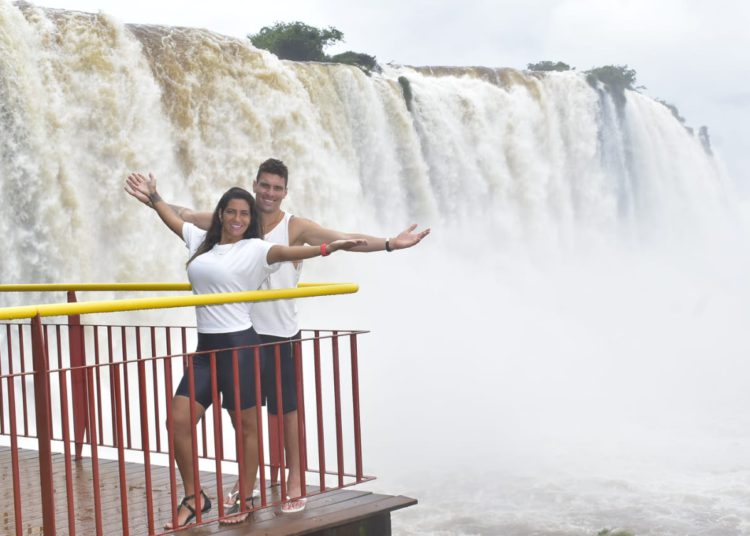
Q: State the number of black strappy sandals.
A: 2